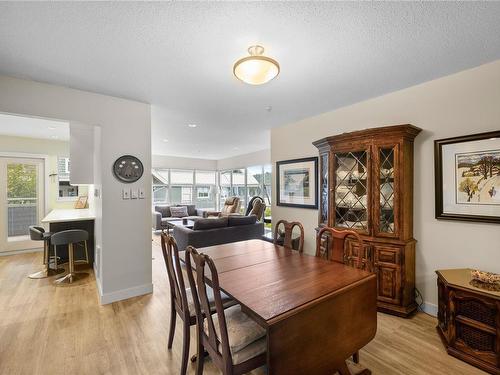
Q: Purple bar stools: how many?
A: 0